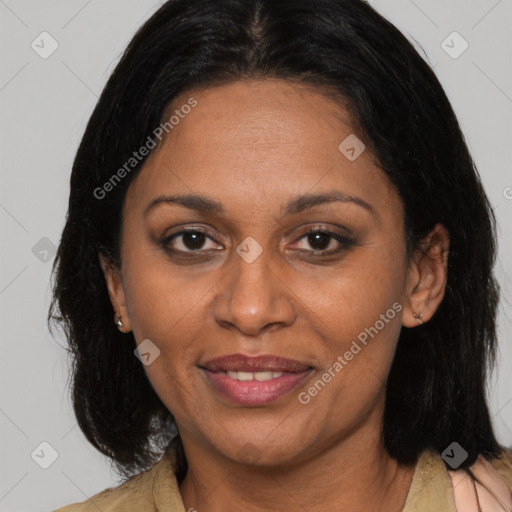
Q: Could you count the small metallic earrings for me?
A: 2